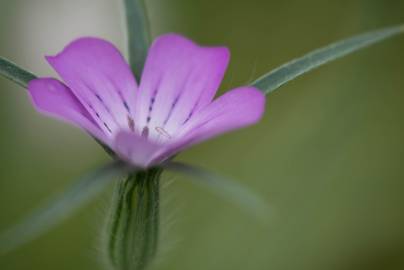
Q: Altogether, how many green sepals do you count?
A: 5